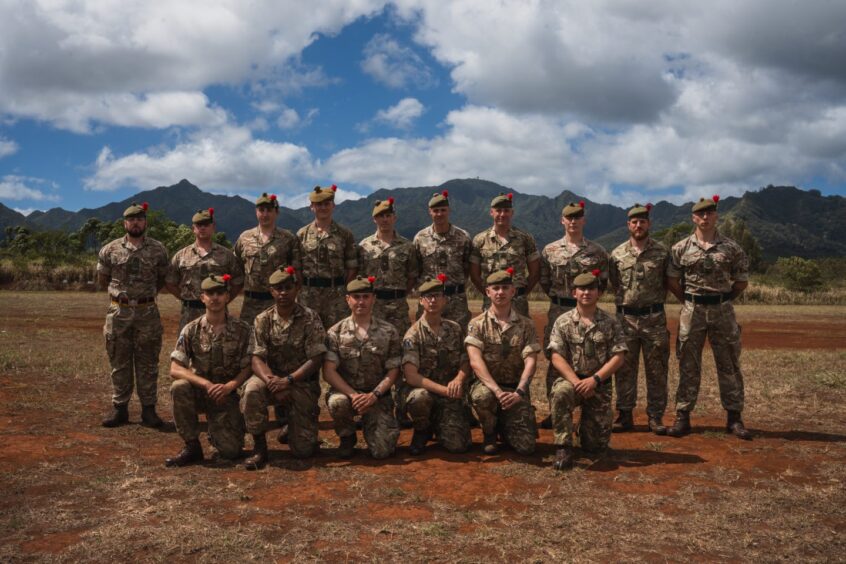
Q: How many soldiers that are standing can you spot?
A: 10